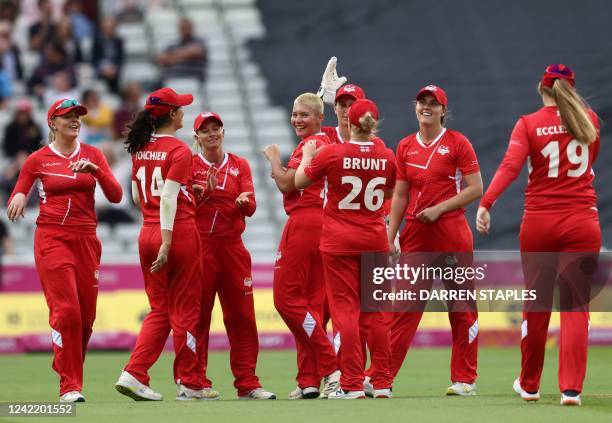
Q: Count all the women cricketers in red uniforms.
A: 8